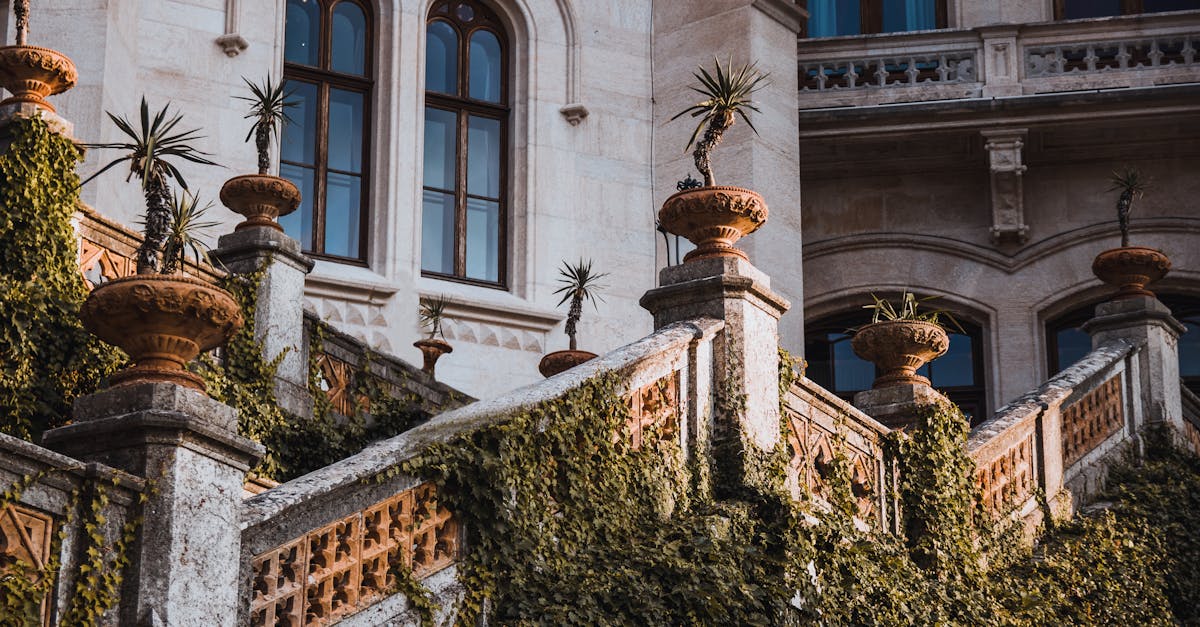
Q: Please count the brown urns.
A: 8